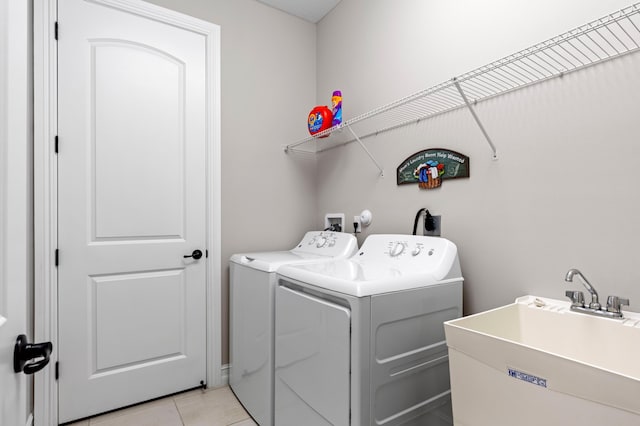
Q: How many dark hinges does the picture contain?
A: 4